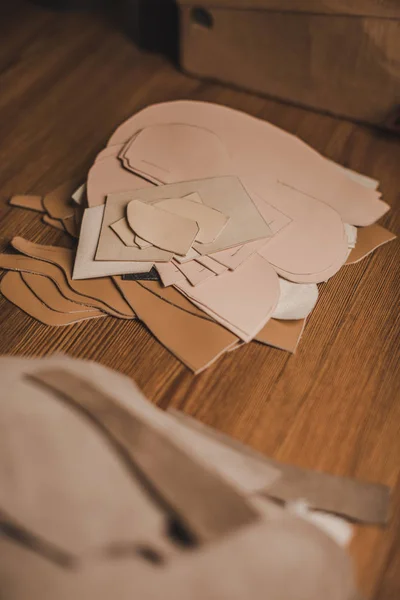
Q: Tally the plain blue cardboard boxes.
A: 0